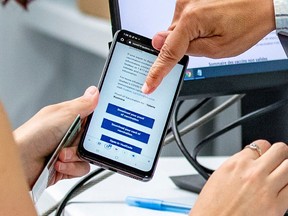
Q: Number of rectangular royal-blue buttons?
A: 3